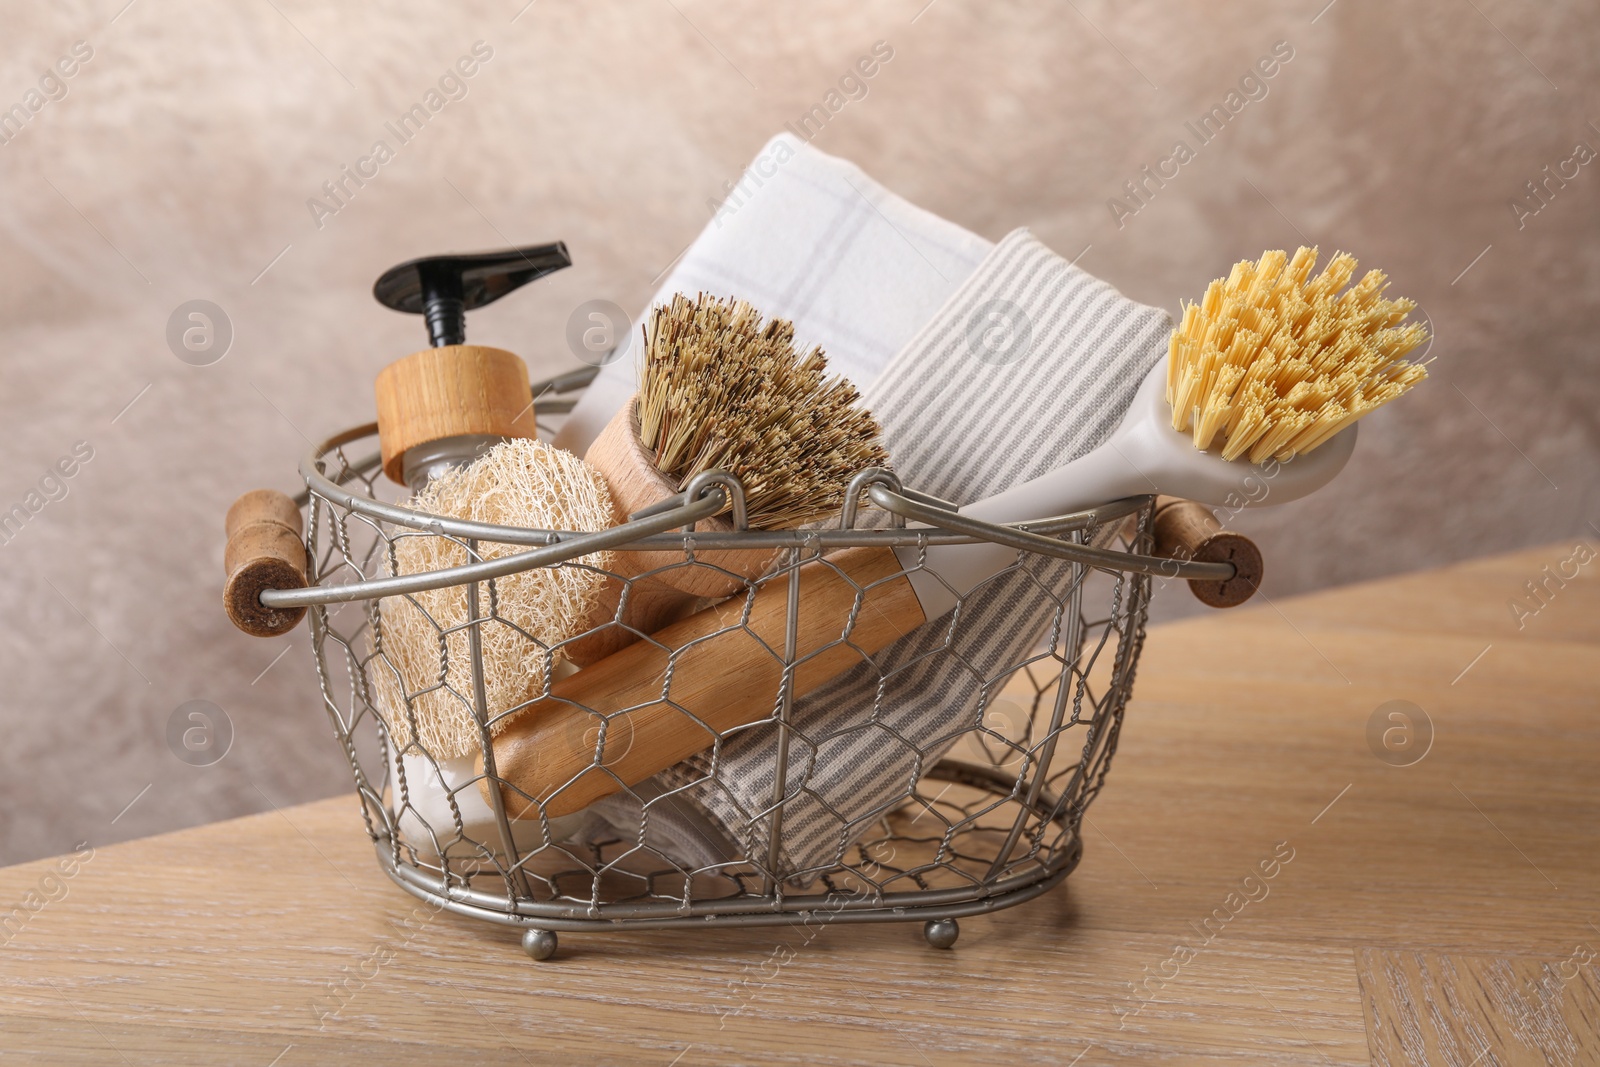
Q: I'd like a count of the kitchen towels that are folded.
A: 2